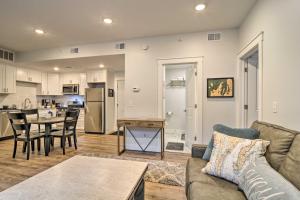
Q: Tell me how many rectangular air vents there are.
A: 4